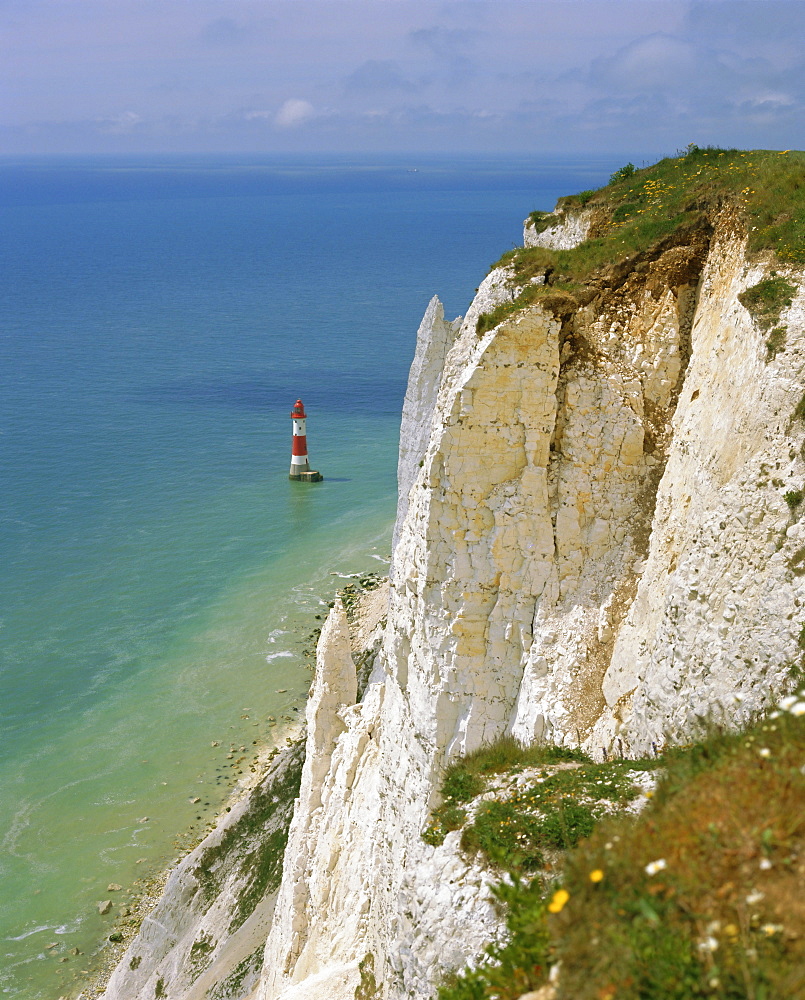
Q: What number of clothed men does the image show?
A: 0